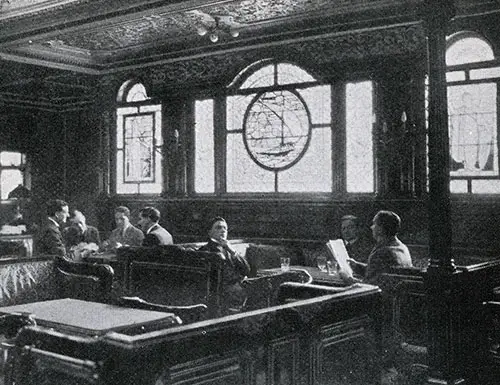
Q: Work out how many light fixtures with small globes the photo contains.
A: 1